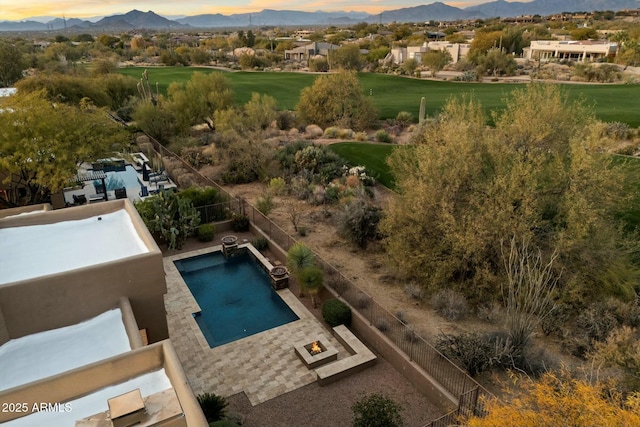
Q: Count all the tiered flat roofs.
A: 3